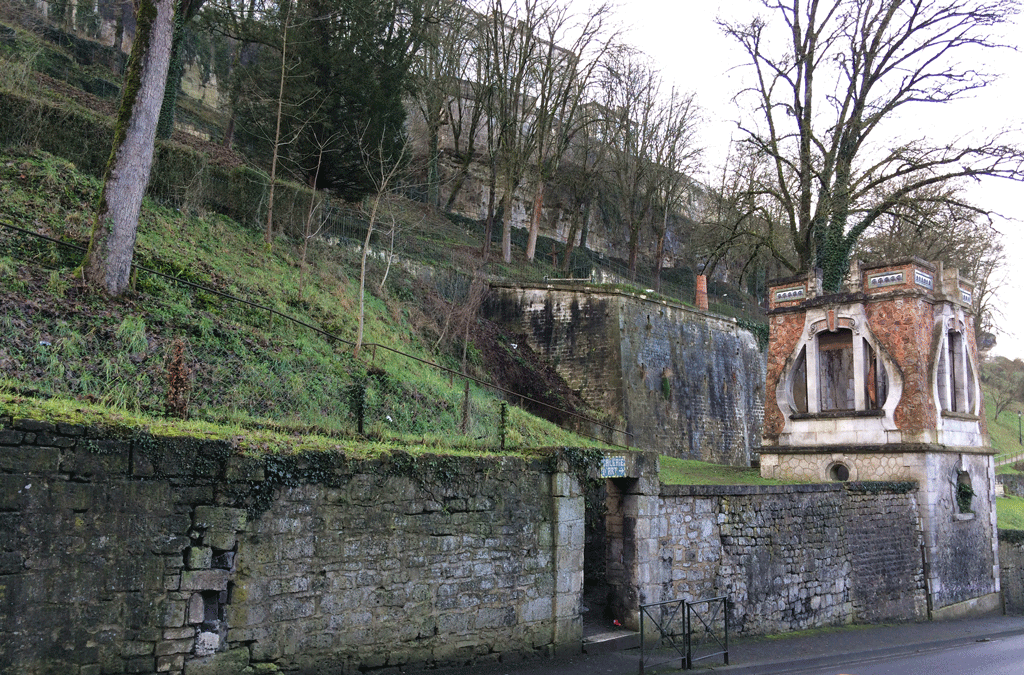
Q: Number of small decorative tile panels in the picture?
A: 4